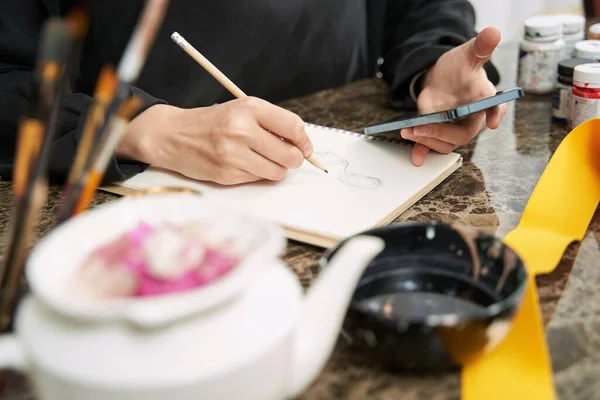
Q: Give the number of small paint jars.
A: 6